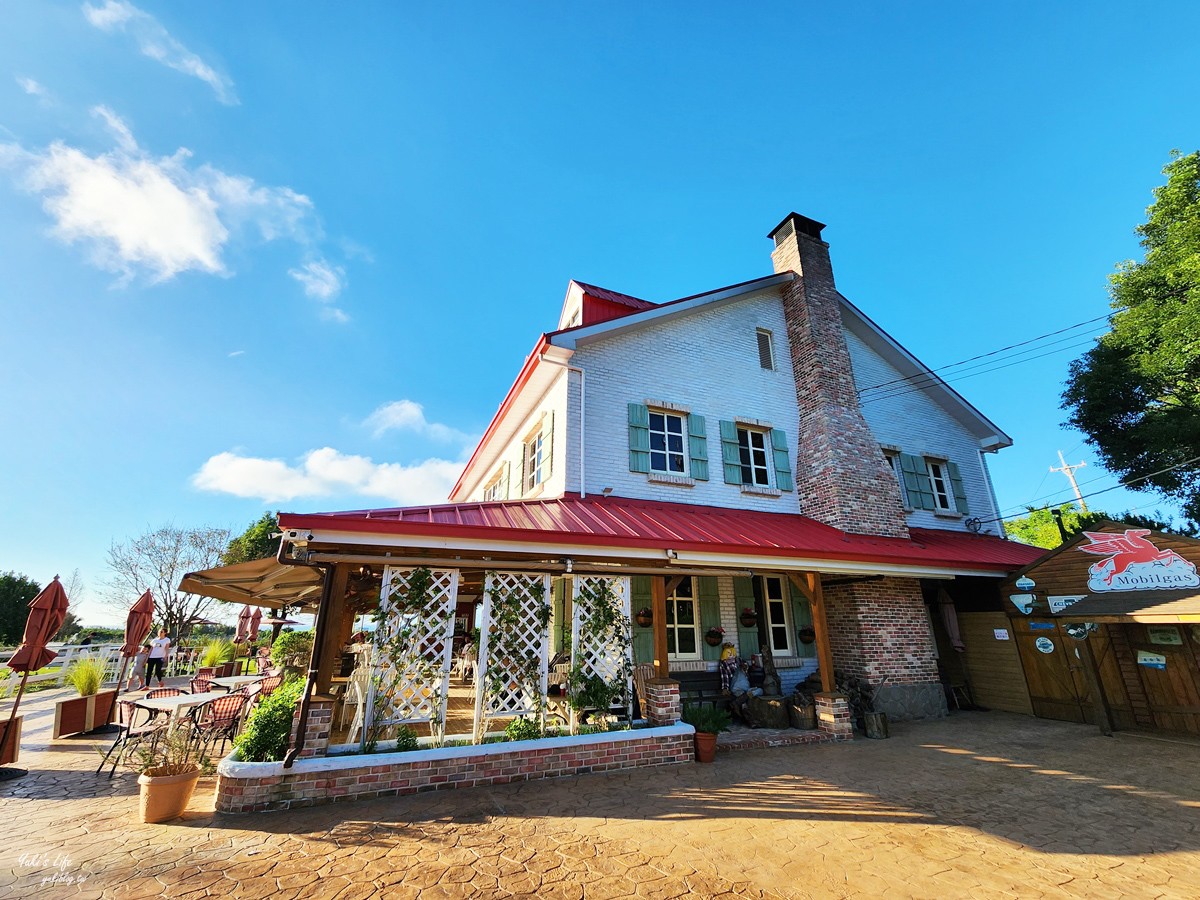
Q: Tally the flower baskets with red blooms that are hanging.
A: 4